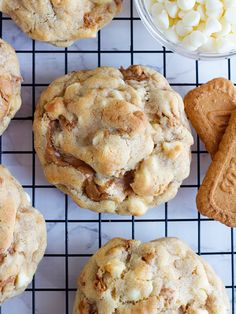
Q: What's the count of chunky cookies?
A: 5